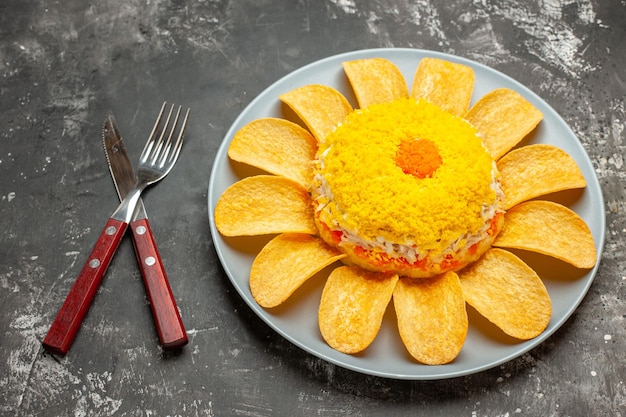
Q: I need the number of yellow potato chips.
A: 12